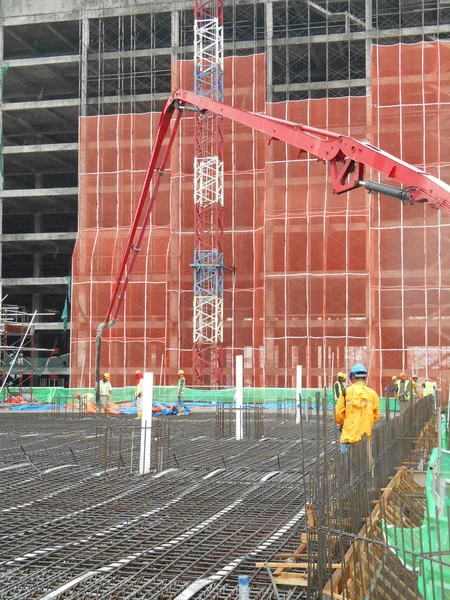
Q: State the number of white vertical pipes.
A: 3